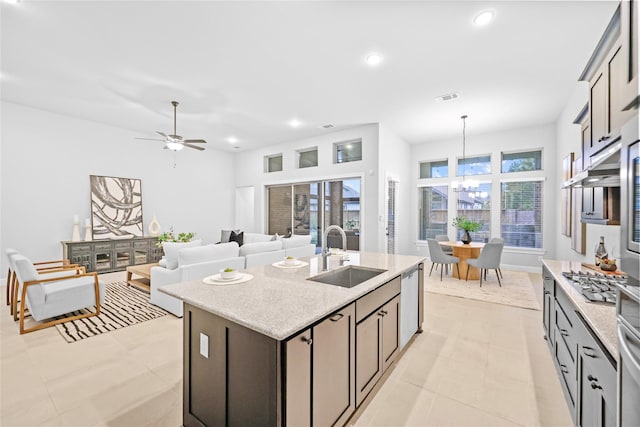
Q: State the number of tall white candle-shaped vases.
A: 2